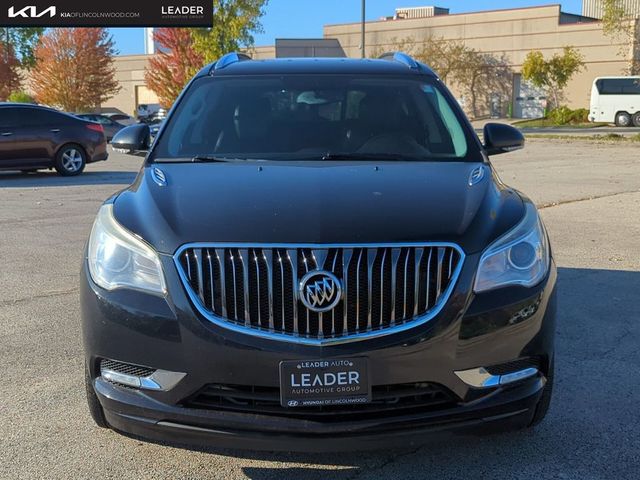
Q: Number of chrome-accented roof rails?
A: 2